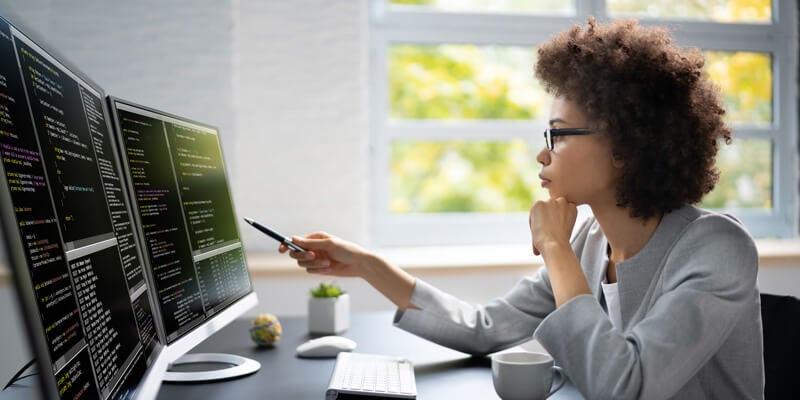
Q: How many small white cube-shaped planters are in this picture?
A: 1